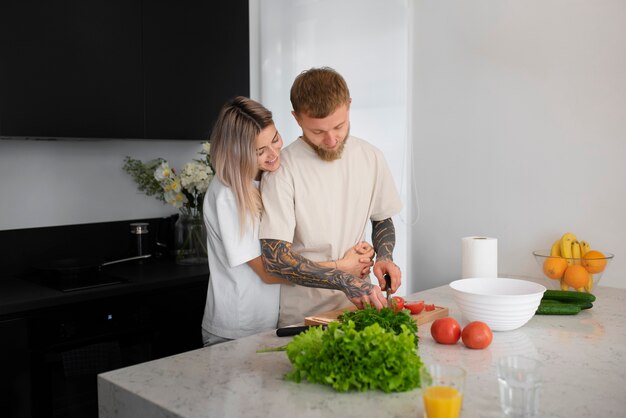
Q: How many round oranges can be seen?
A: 3